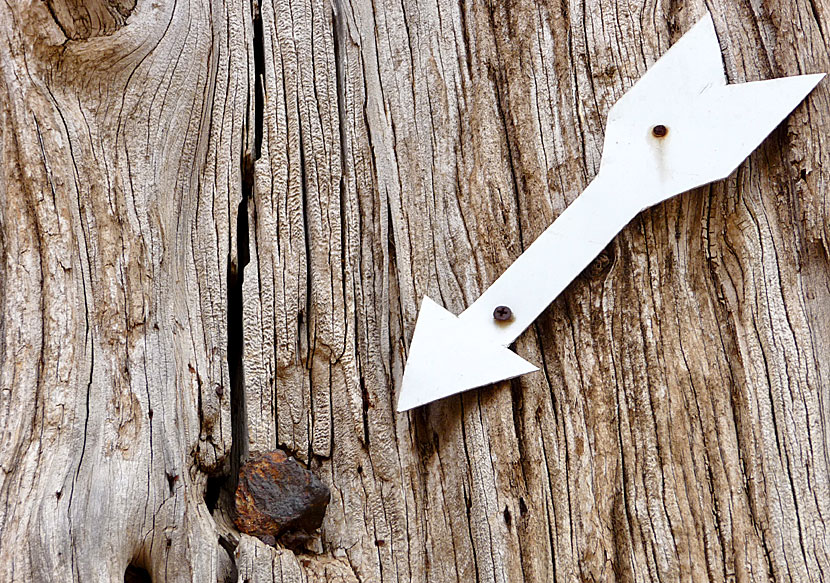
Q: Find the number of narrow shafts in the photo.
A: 1